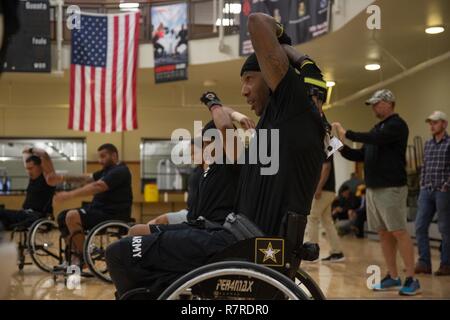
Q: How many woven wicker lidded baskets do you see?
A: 0